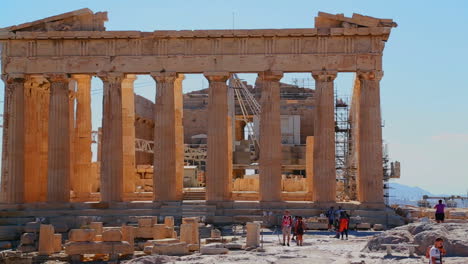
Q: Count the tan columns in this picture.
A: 8